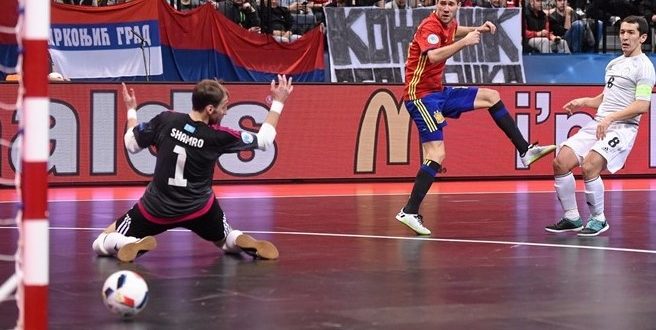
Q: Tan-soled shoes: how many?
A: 2